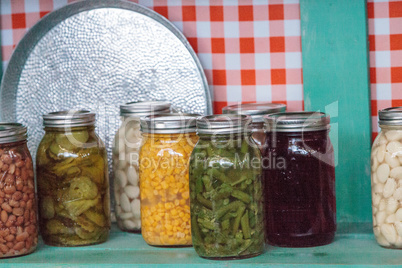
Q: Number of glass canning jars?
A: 8